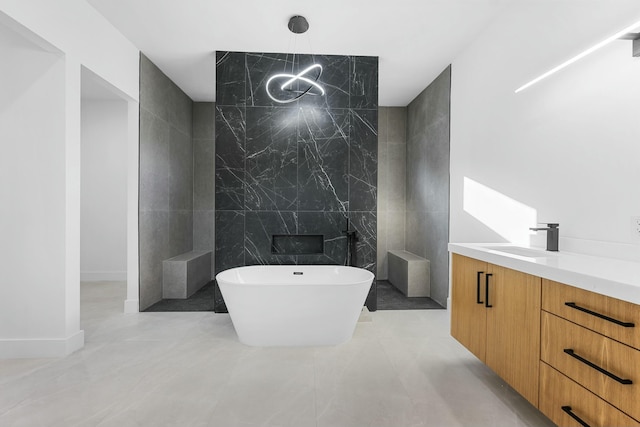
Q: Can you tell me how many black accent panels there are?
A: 12